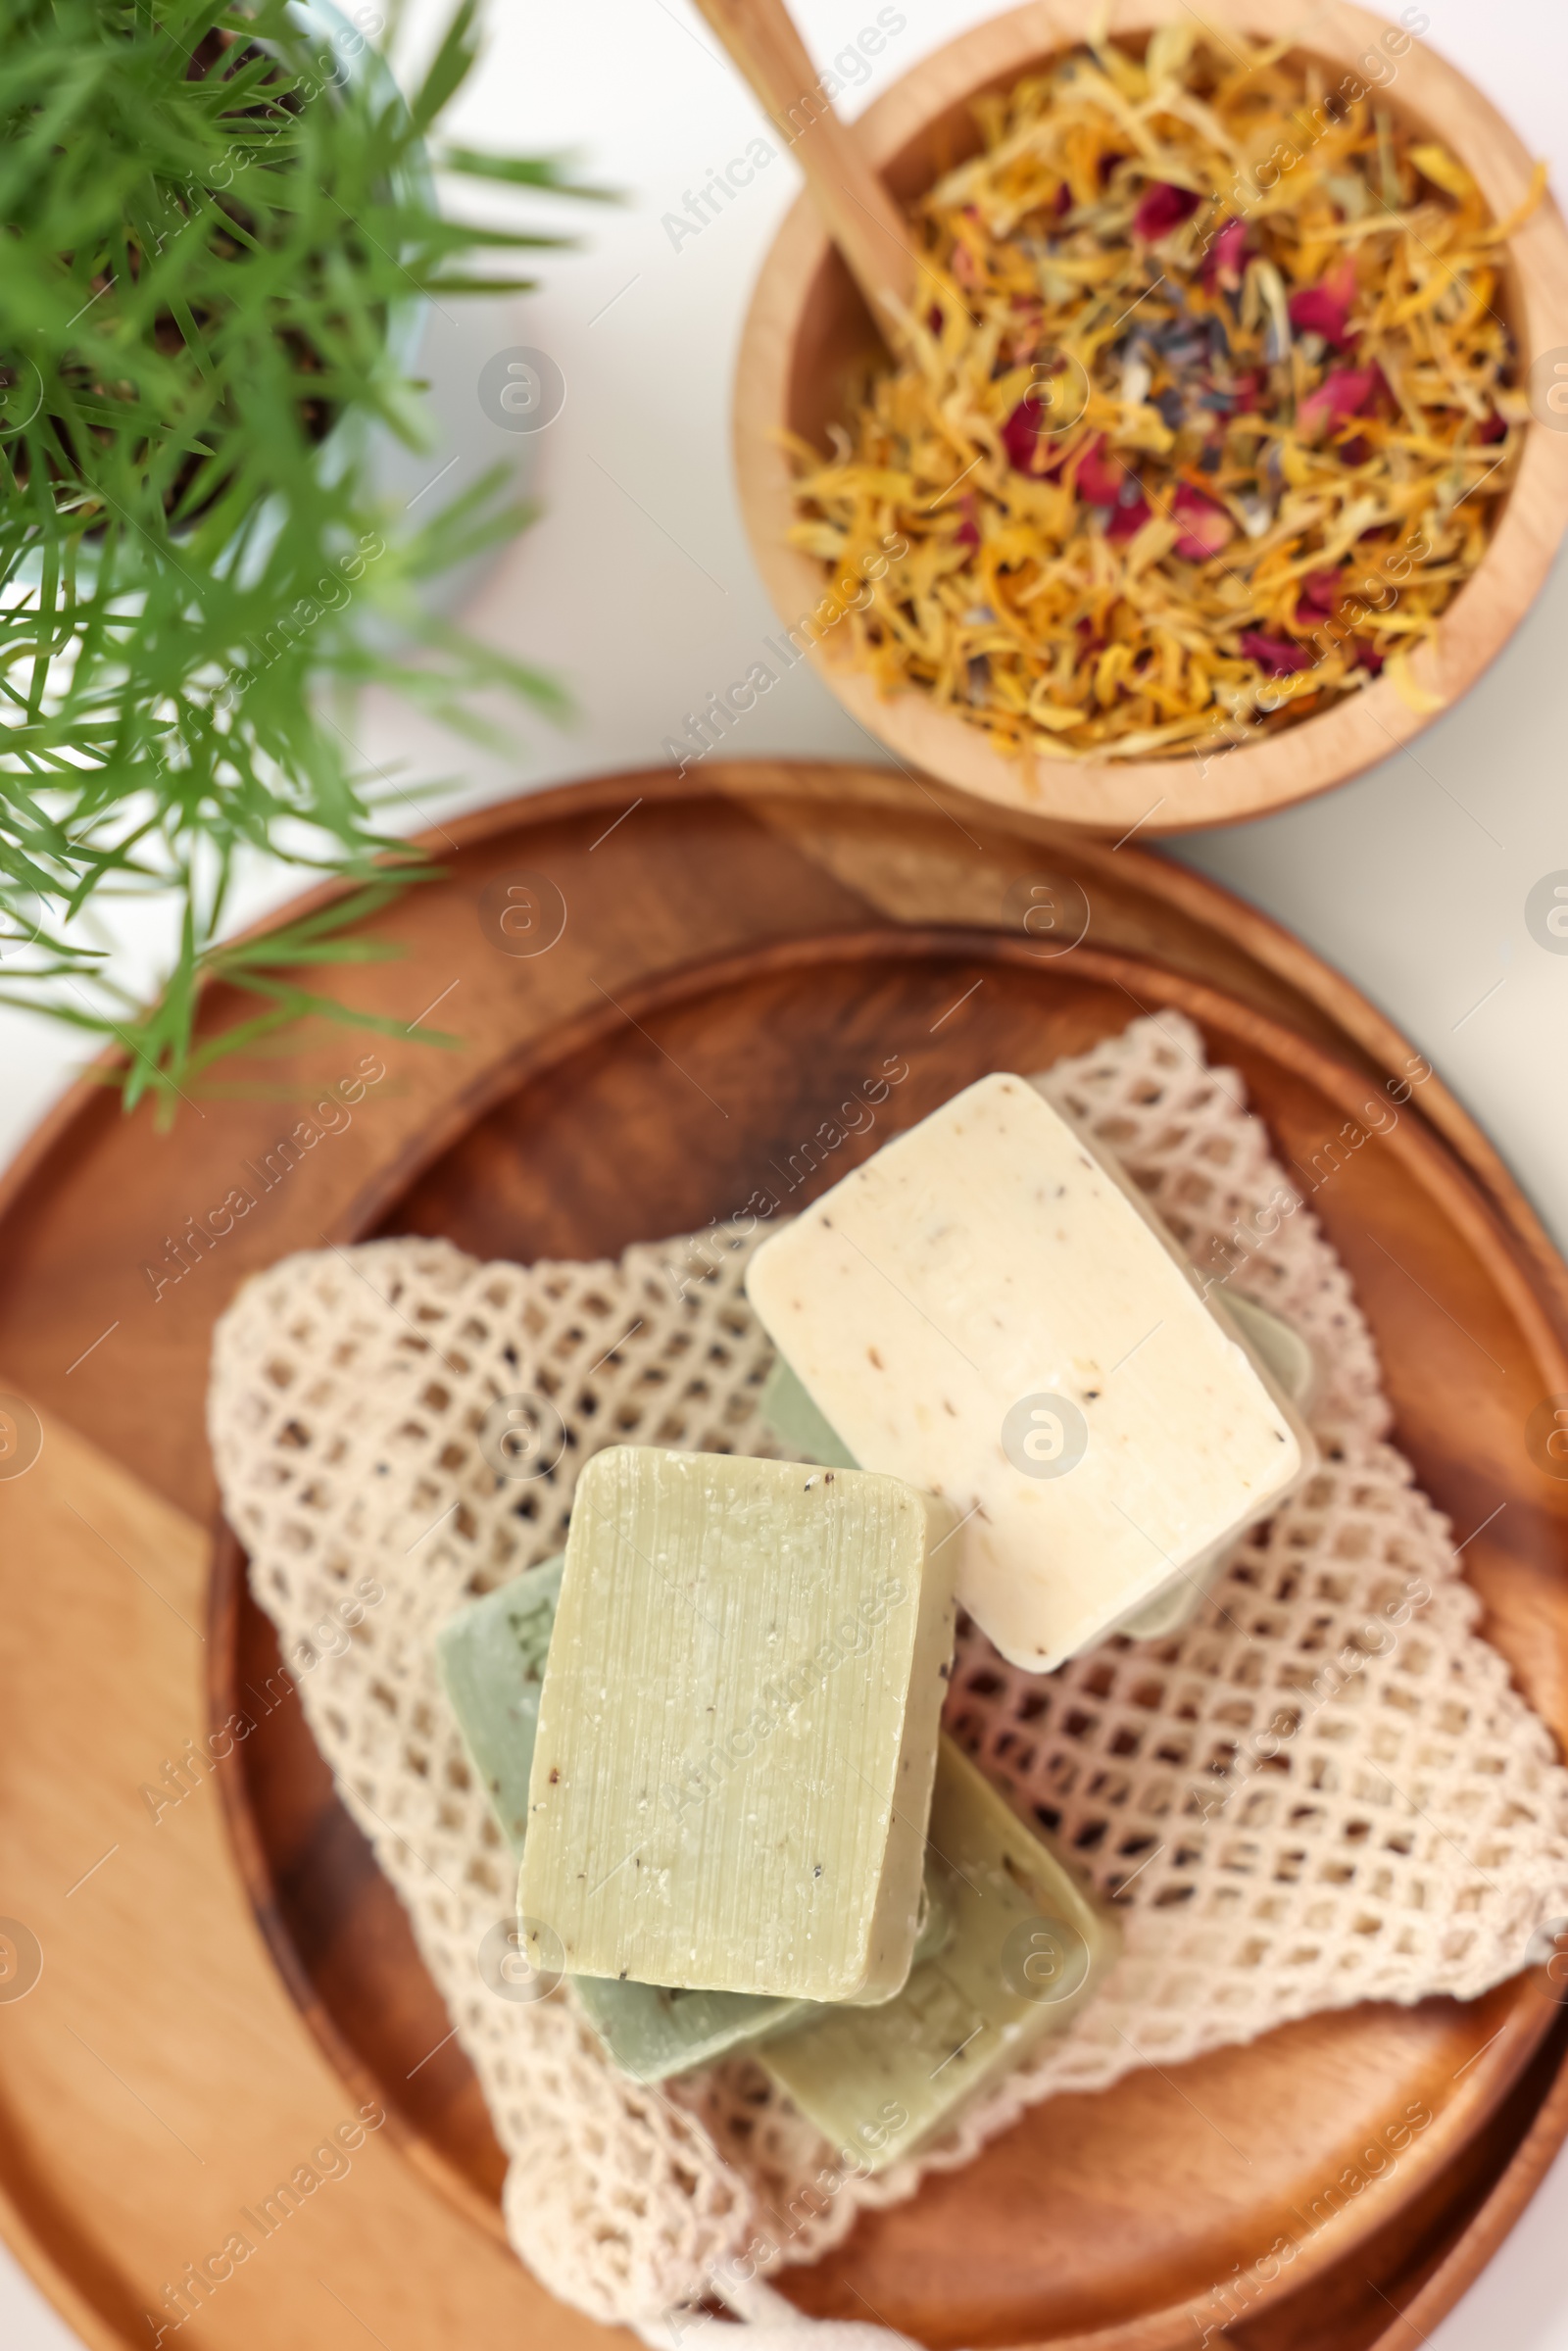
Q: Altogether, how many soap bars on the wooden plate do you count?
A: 5